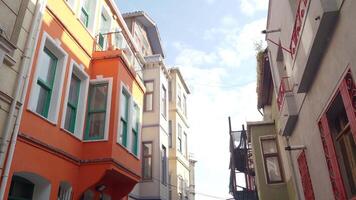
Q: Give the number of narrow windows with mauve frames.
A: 2